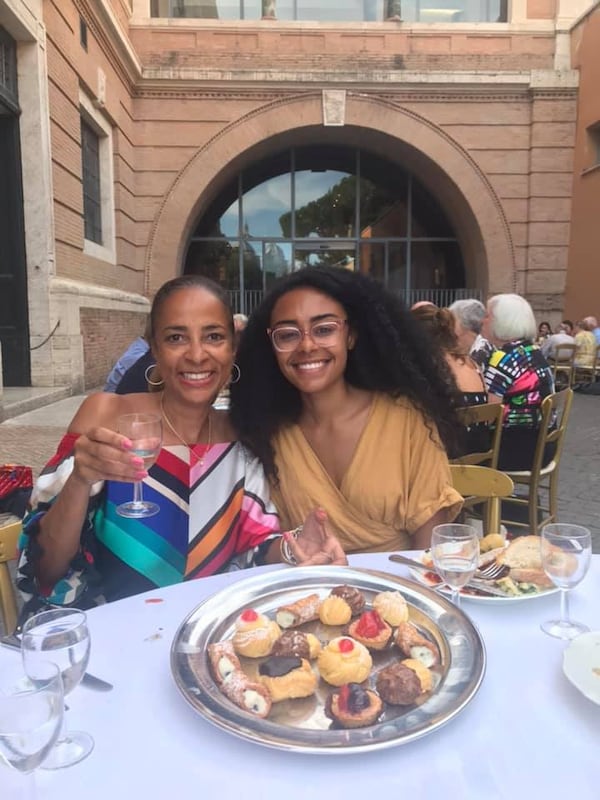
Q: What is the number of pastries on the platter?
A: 13